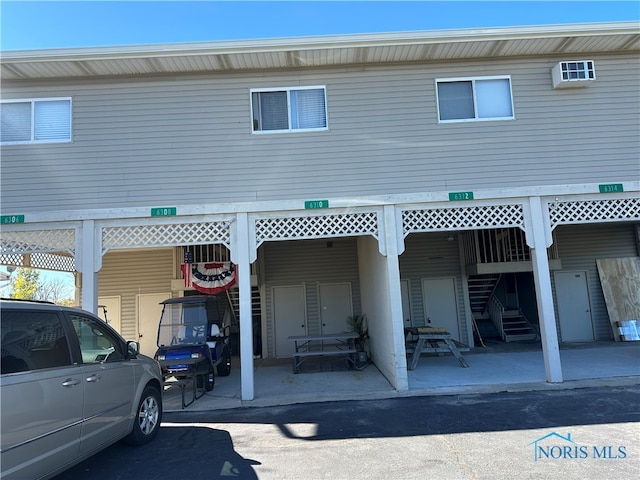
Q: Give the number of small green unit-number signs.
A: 5